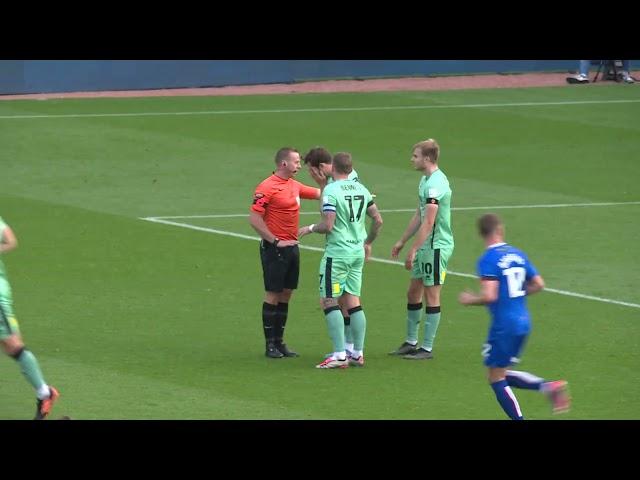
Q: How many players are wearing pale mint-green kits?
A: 4